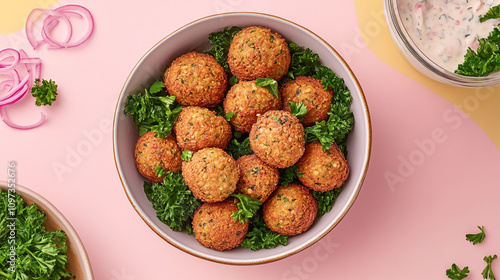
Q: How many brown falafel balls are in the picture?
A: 12